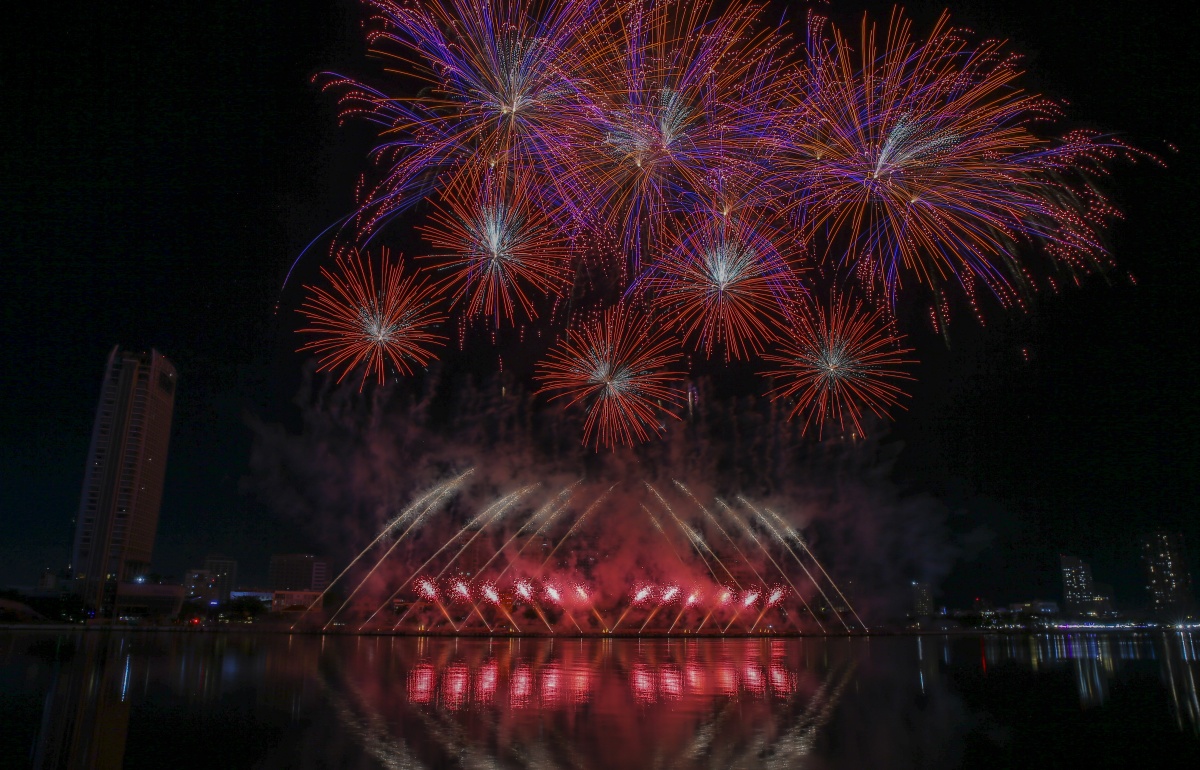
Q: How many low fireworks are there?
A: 12